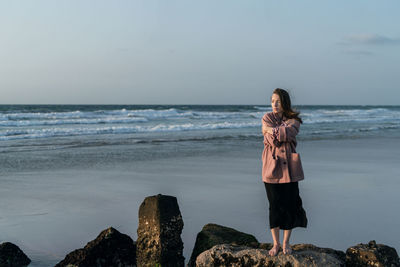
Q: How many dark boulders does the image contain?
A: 5